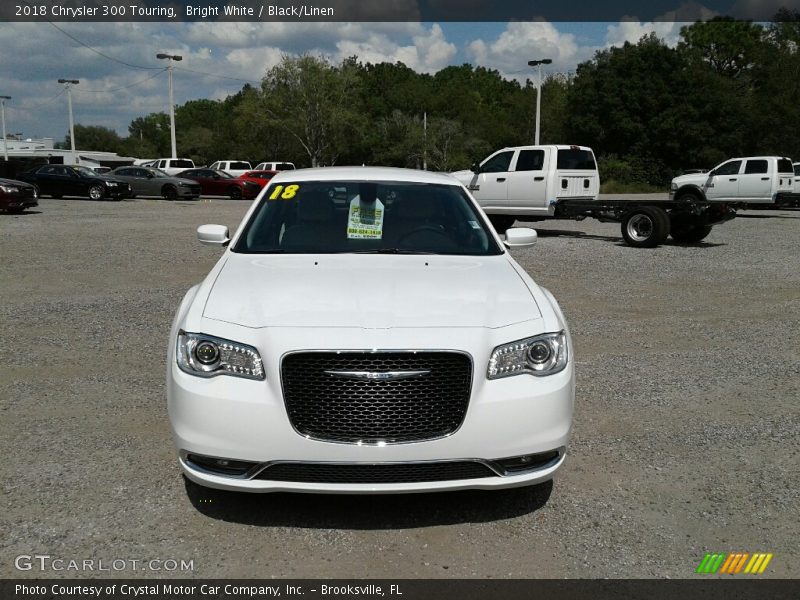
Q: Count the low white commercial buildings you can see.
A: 1